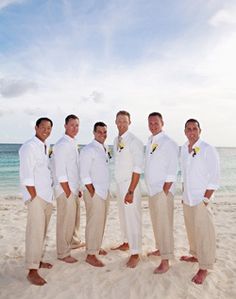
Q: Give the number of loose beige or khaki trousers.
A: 5